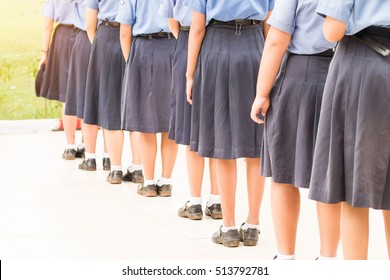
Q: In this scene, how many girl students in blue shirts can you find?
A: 8